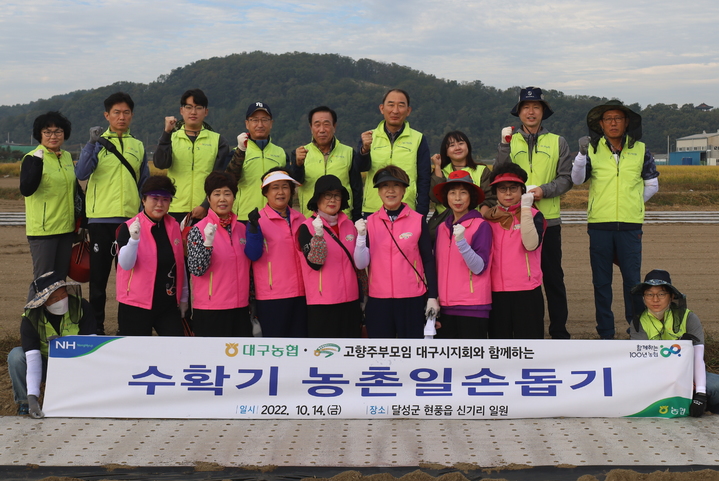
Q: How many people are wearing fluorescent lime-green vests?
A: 11